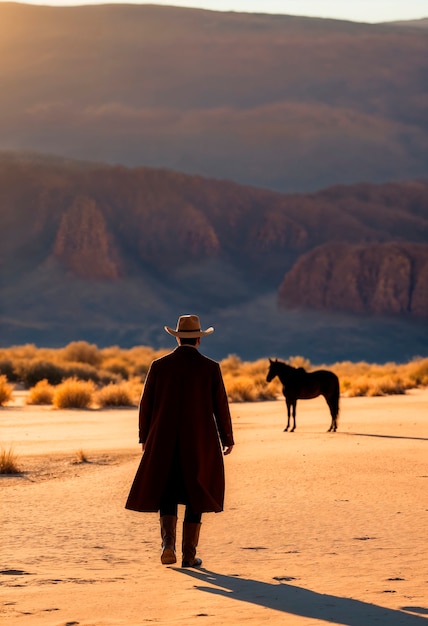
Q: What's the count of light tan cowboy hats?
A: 1